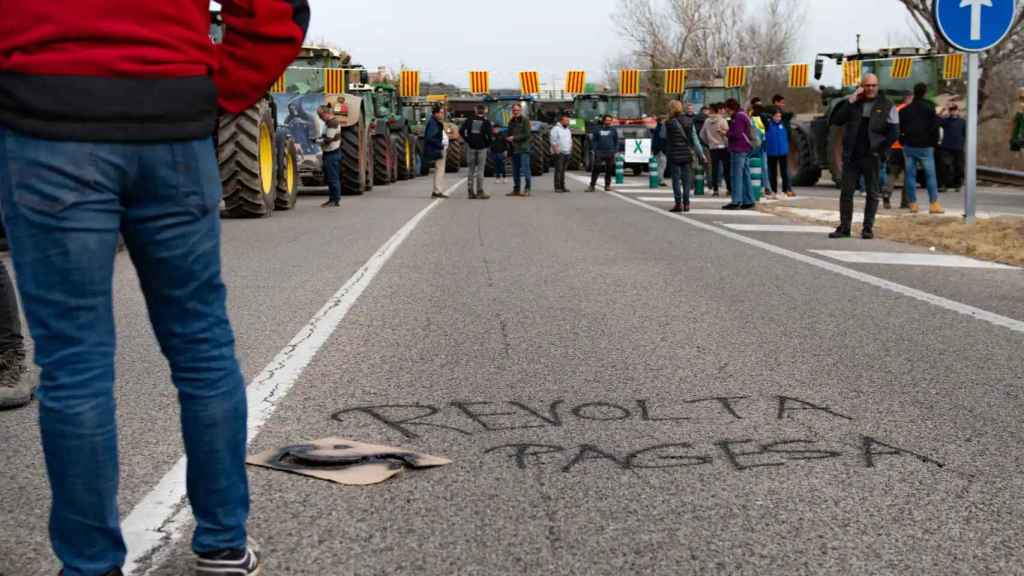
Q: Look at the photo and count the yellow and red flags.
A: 13